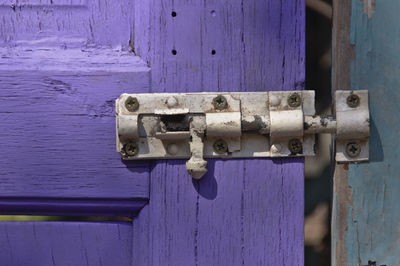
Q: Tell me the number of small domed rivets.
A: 4